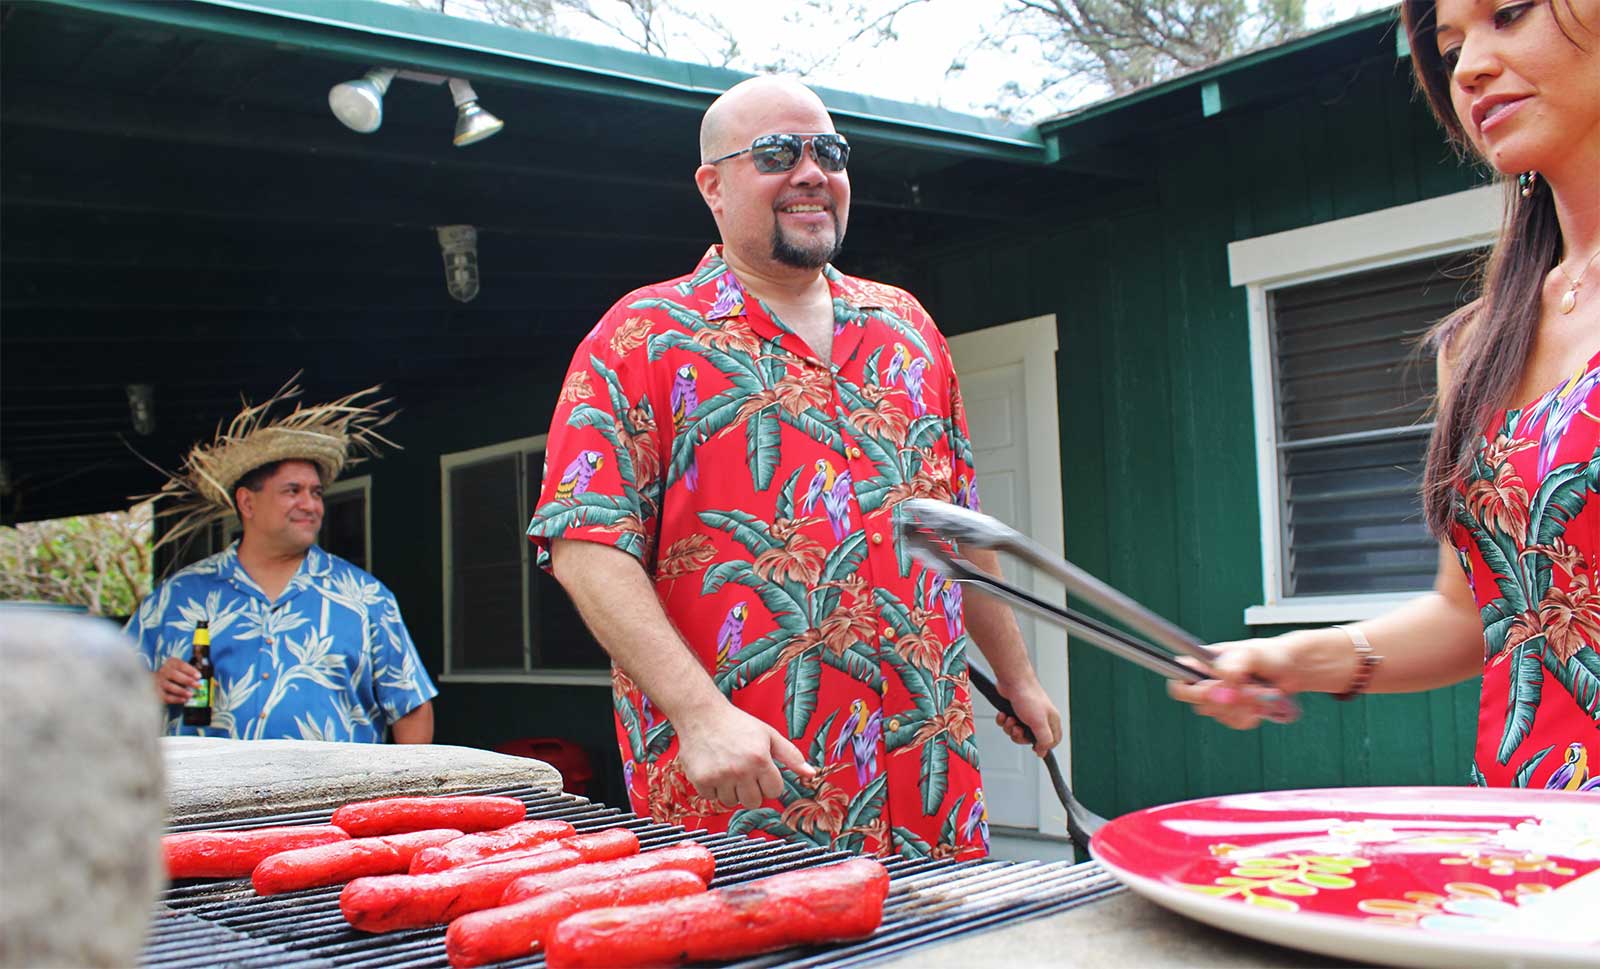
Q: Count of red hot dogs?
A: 9